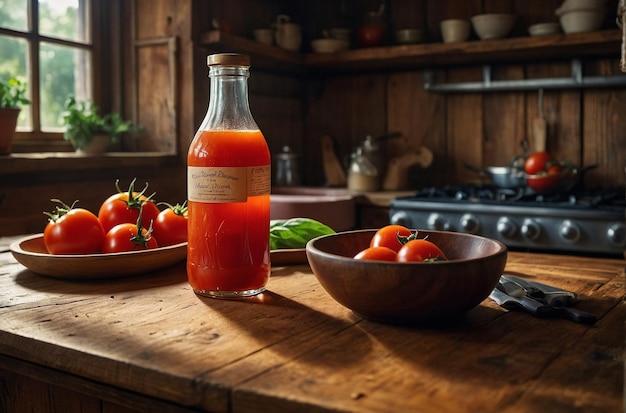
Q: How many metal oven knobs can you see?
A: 7